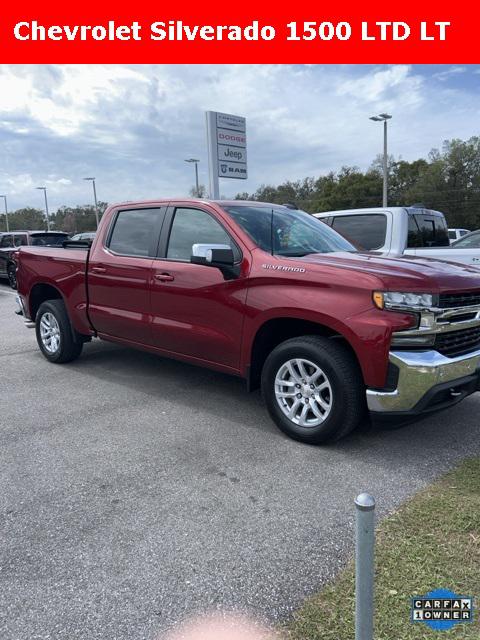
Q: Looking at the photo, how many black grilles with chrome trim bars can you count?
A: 1